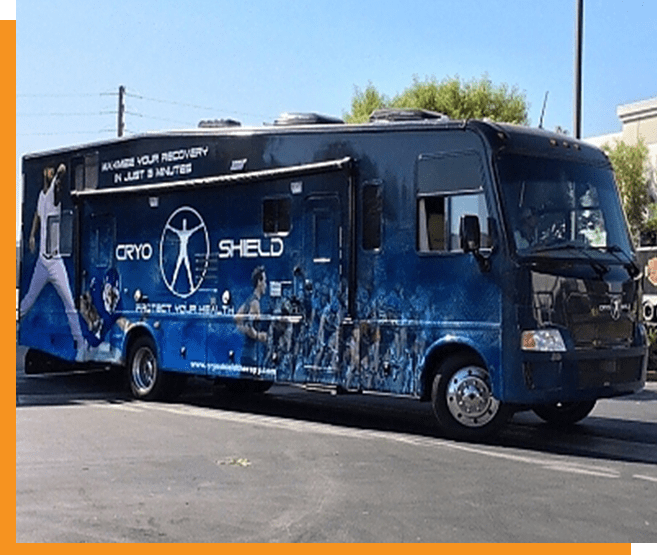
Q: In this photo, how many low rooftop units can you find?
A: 3